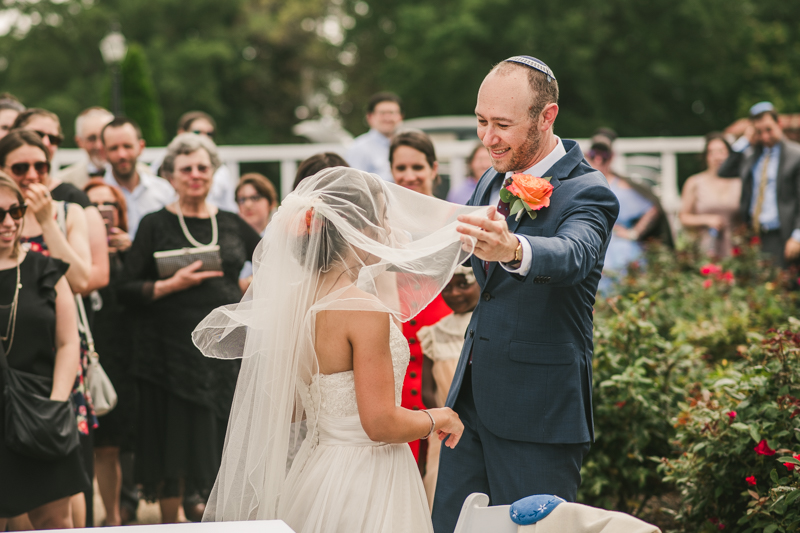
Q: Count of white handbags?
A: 1